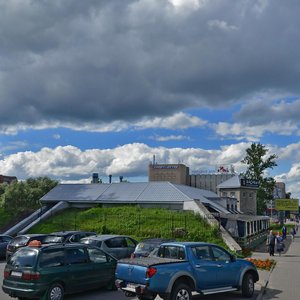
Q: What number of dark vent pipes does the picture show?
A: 3